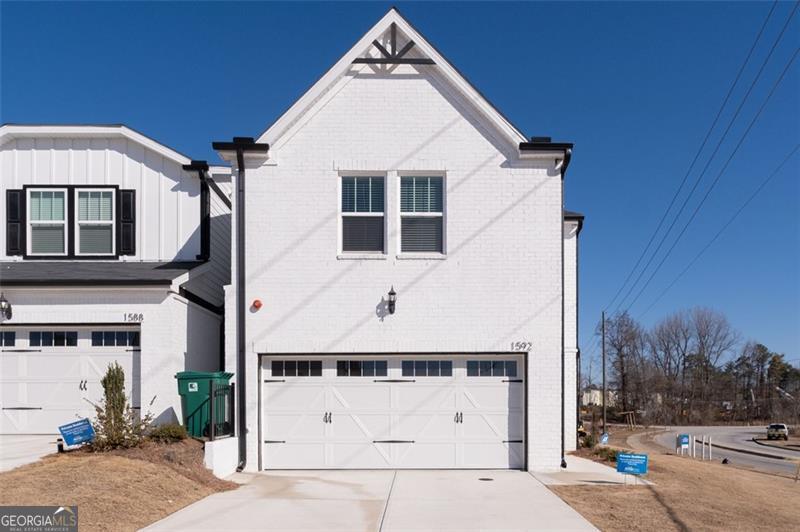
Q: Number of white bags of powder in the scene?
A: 0